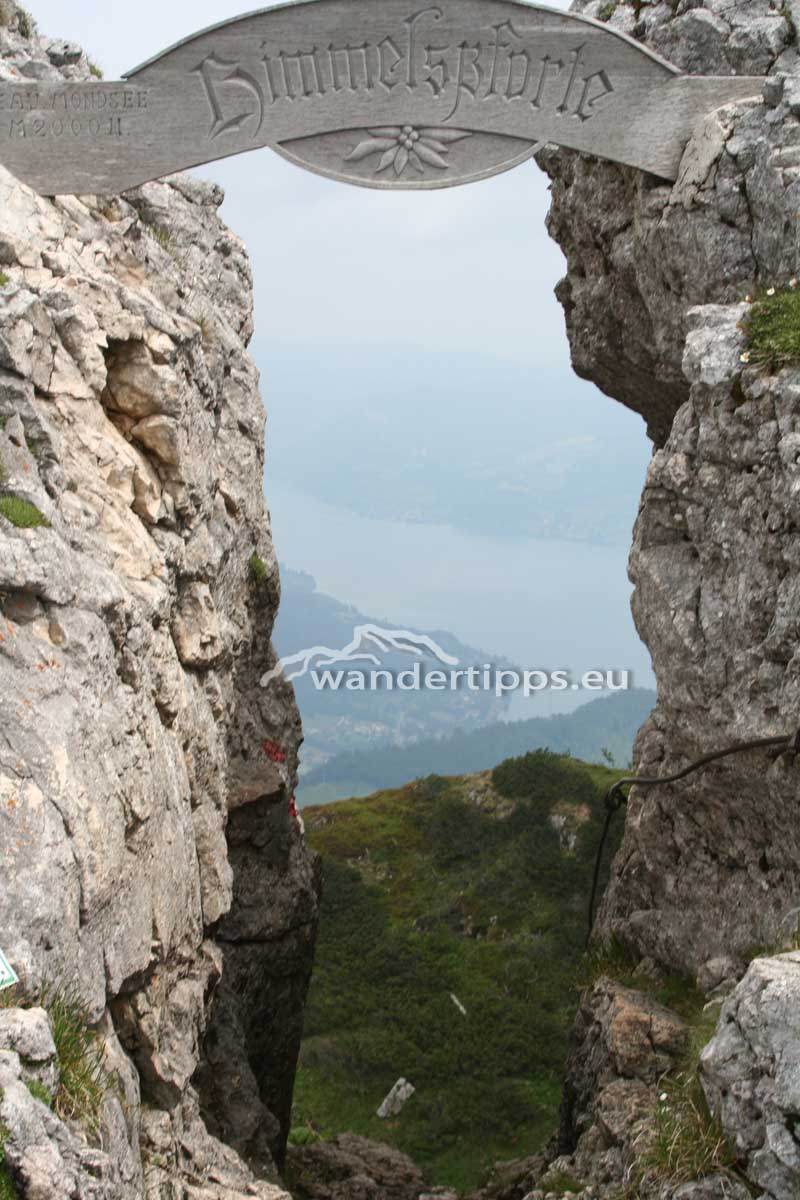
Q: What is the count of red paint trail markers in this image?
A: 2